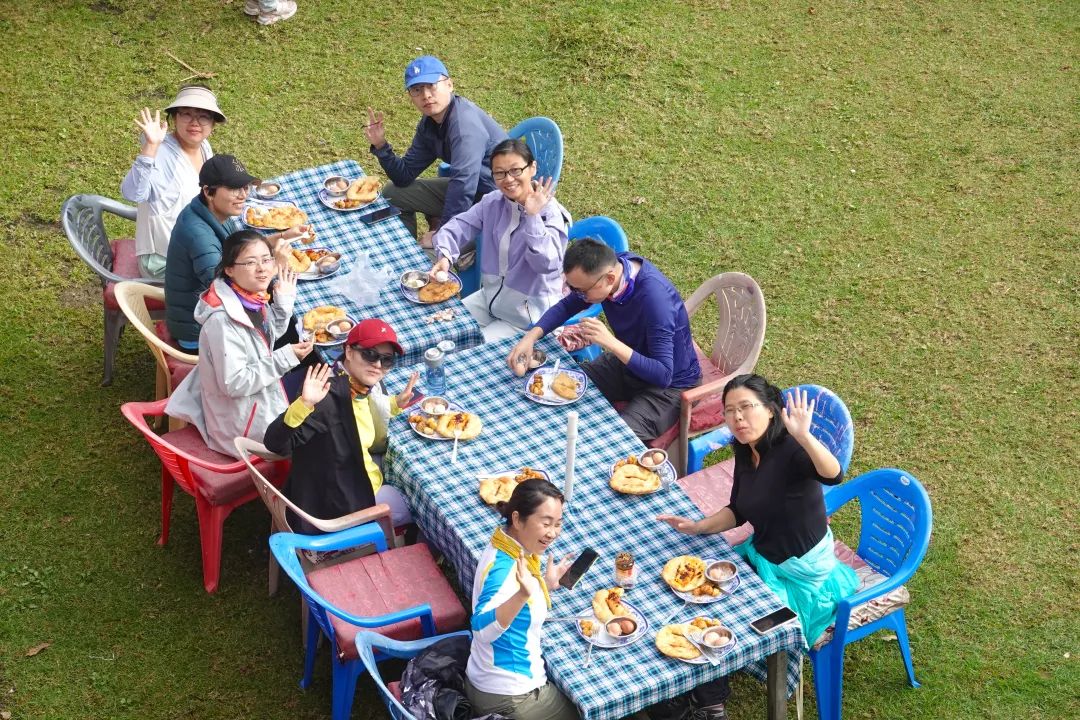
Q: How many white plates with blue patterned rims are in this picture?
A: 12